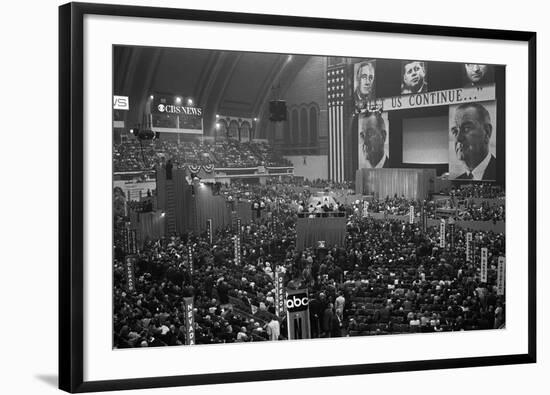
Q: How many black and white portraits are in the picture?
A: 5